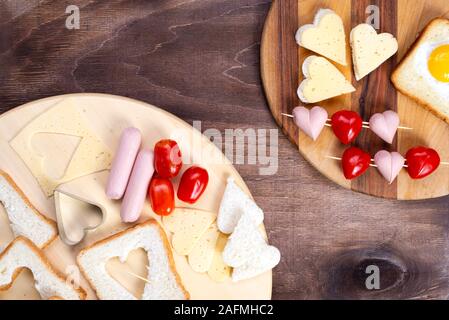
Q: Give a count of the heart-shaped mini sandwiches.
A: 3